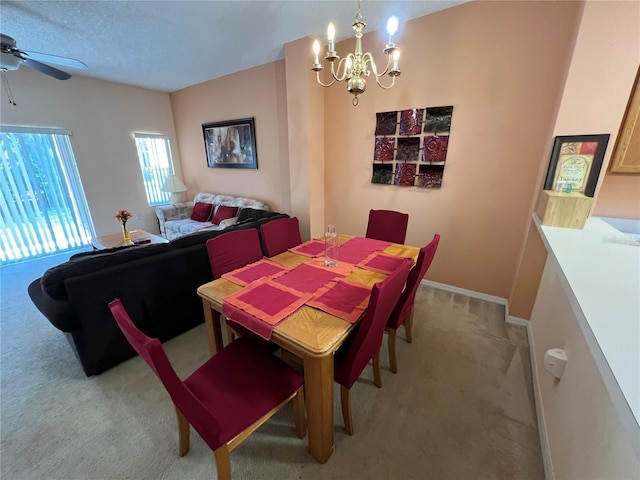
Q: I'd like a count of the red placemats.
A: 5